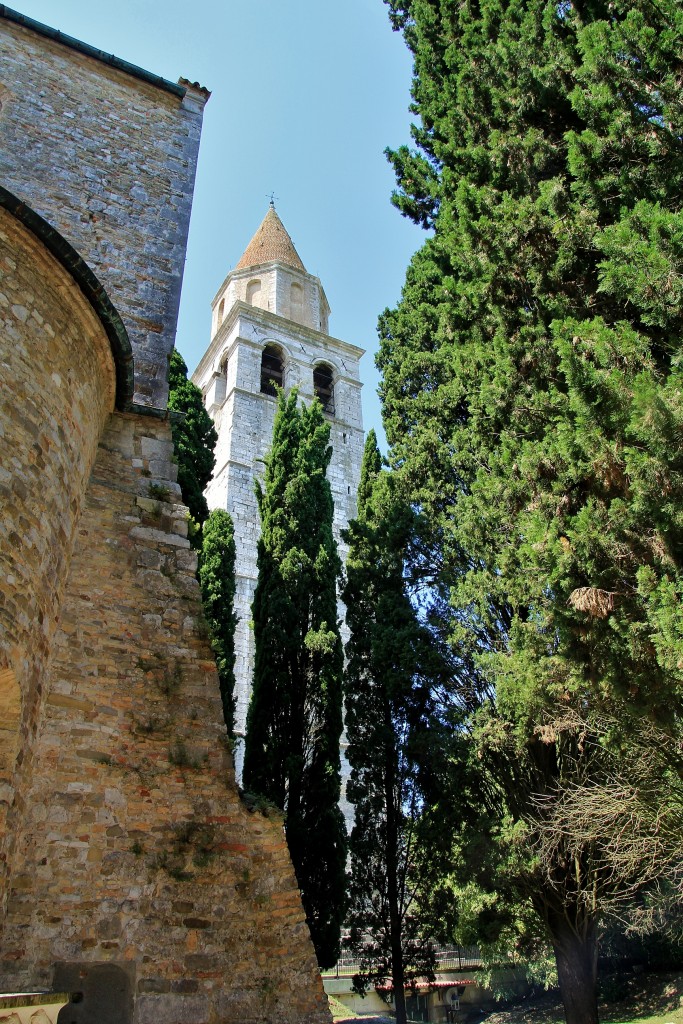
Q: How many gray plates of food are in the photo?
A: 0